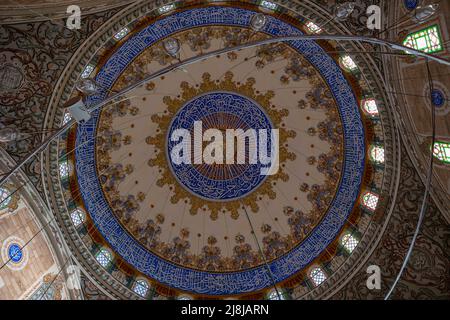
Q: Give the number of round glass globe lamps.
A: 6